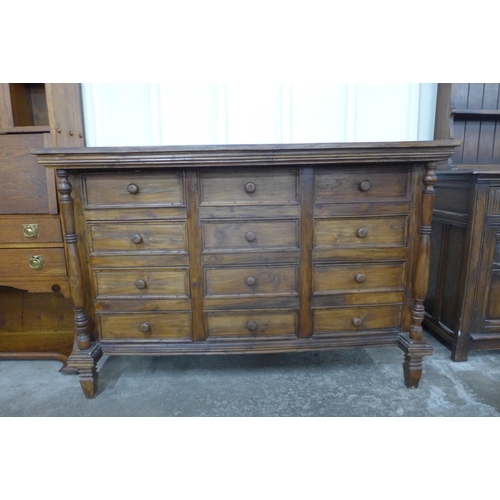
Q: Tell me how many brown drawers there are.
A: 14